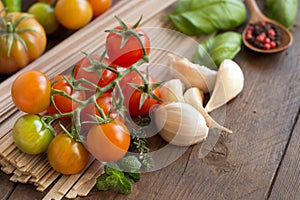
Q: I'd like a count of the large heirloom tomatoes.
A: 1